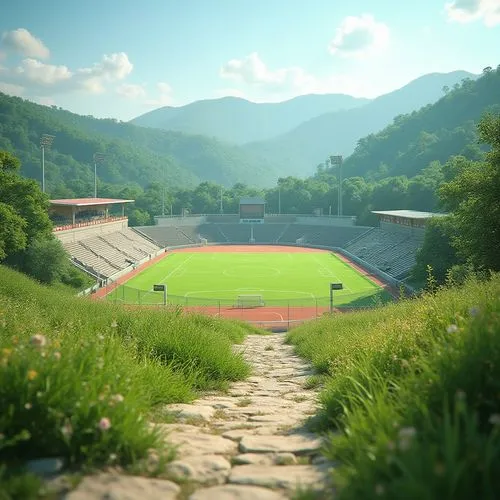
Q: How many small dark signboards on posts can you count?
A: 2